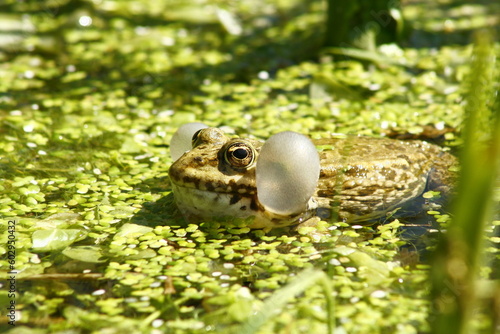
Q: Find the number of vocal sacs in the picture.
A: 2